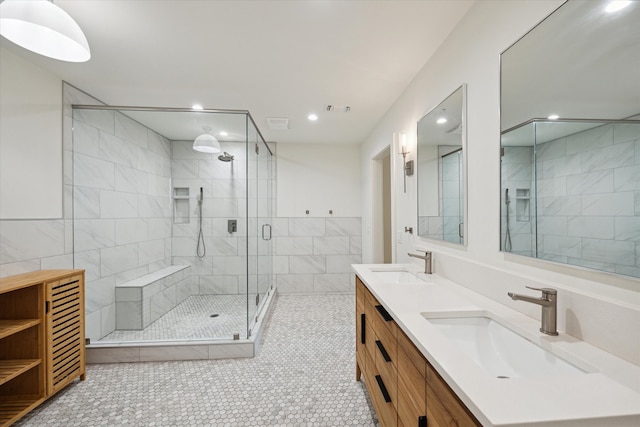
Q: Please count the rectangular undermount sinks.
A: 2